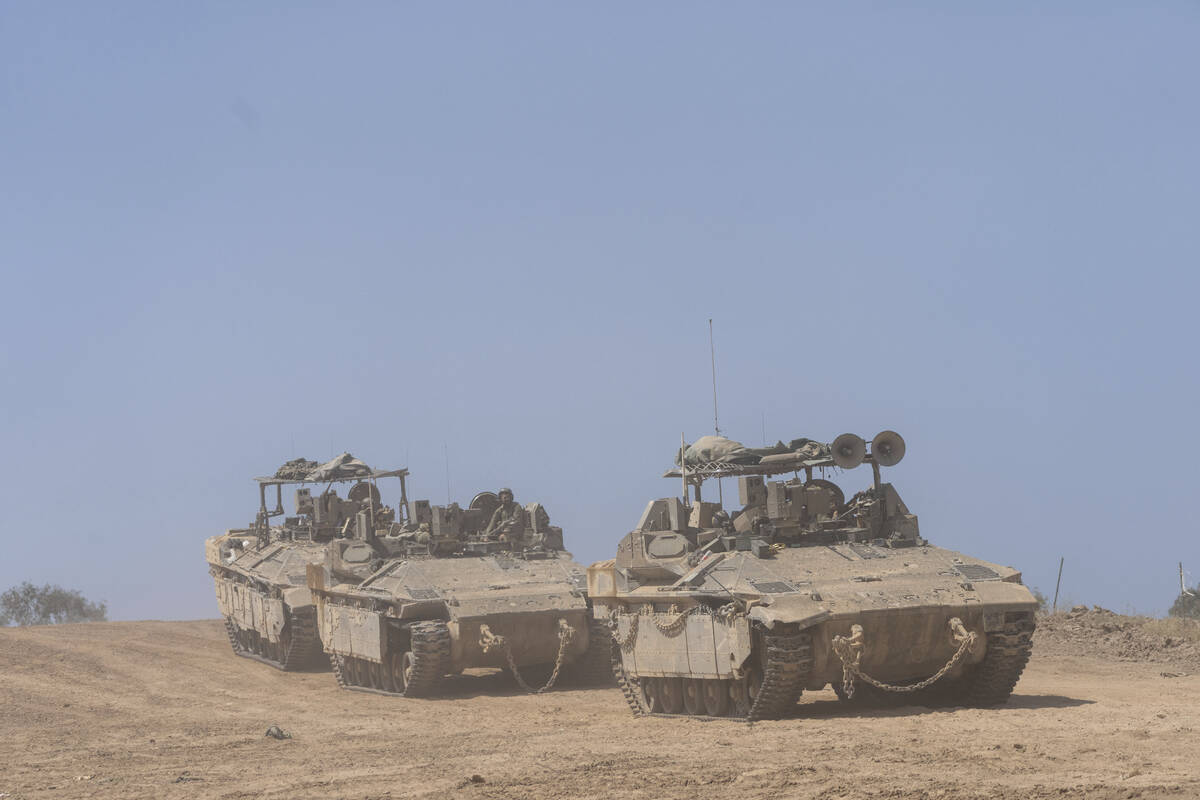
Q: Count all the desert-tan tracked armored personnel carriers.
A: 3